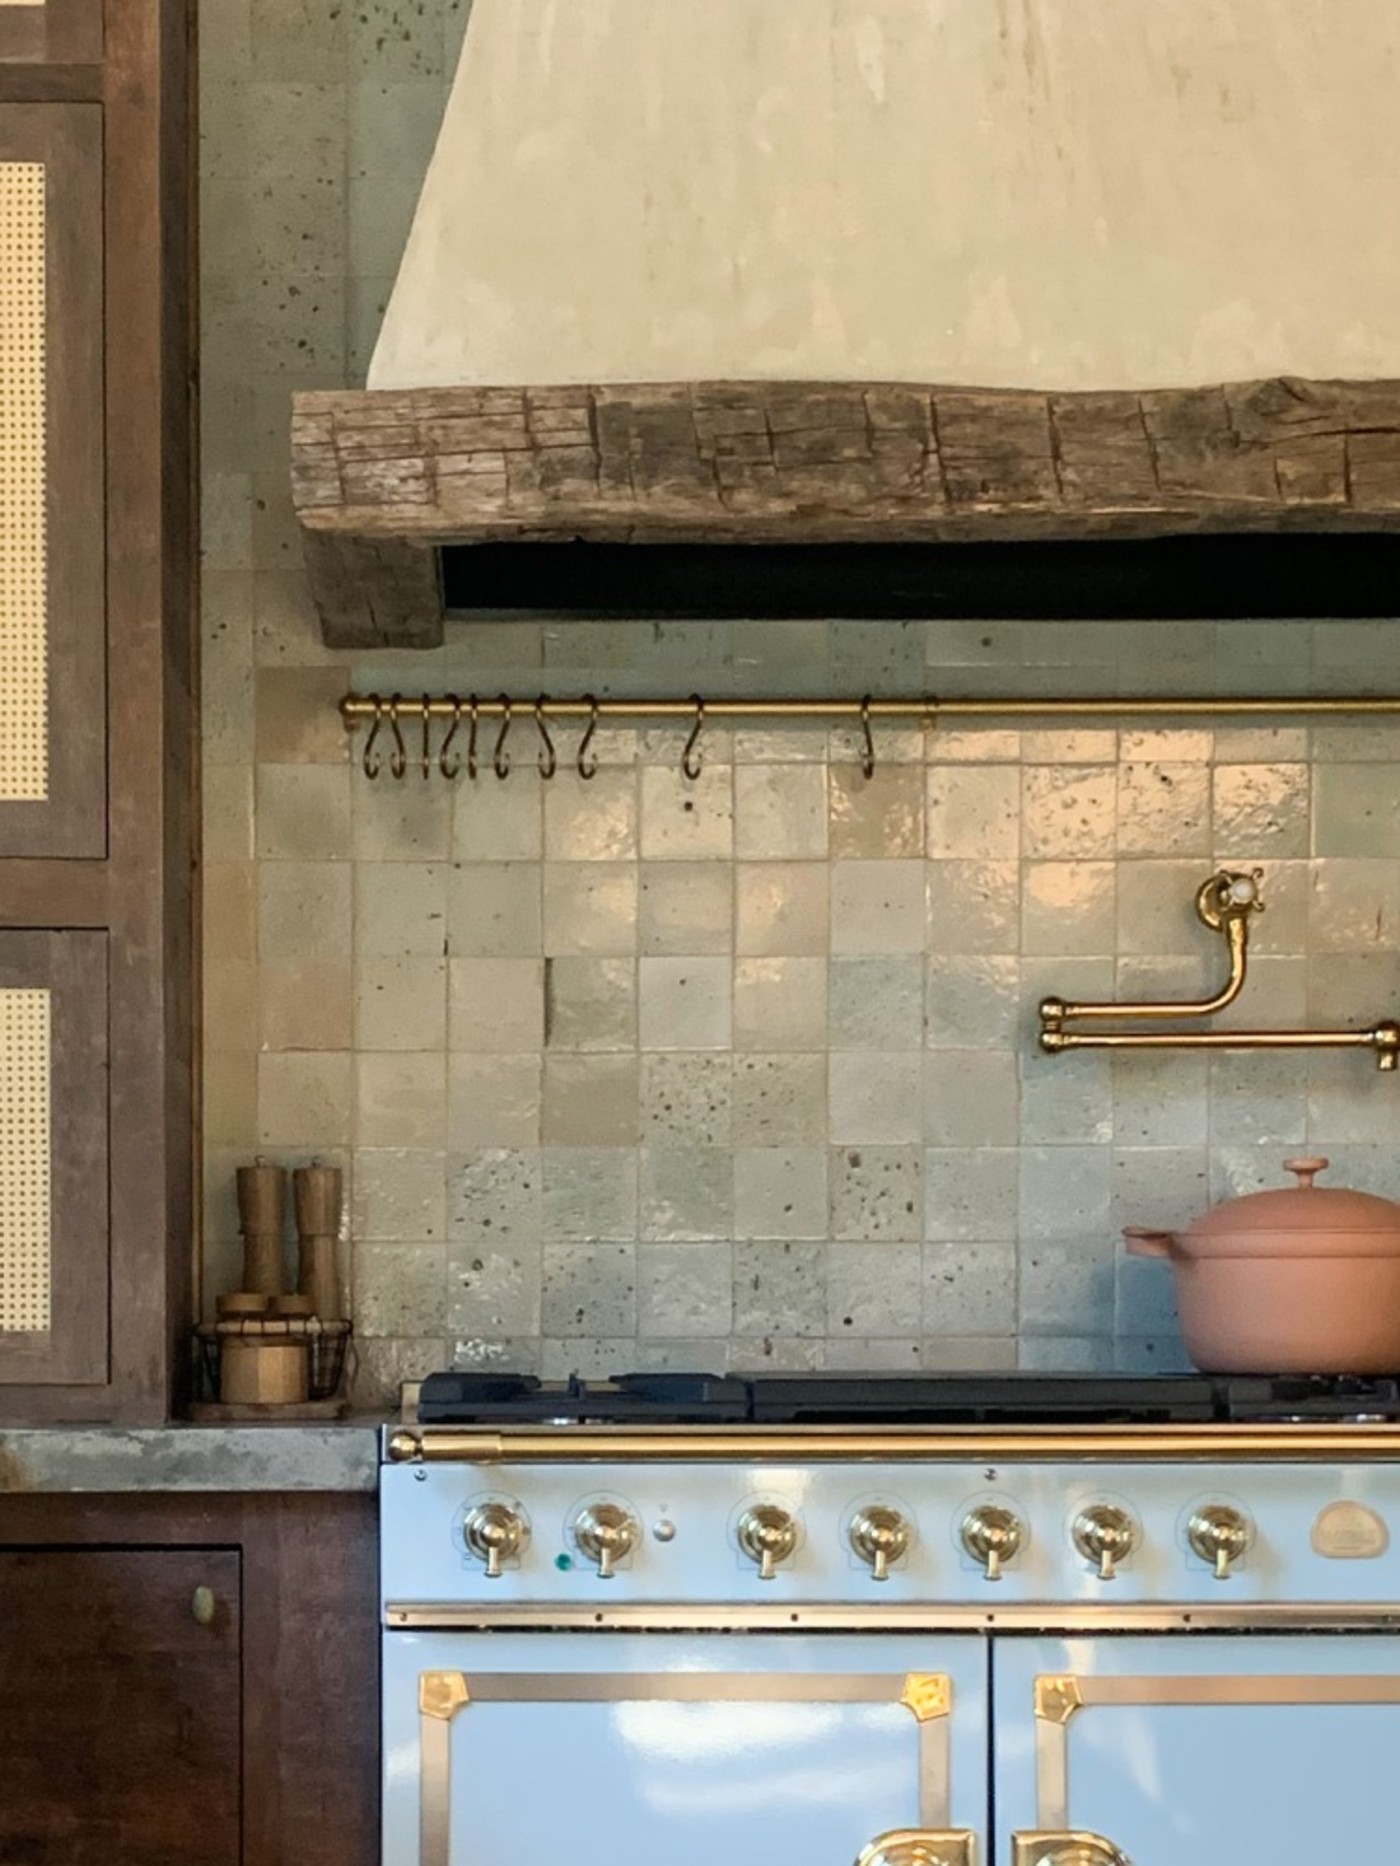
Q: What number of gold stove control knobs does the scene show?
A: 7